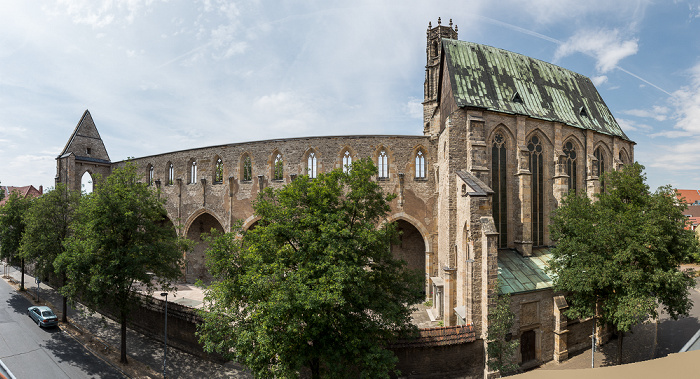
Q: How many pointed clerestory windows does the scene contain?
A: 10